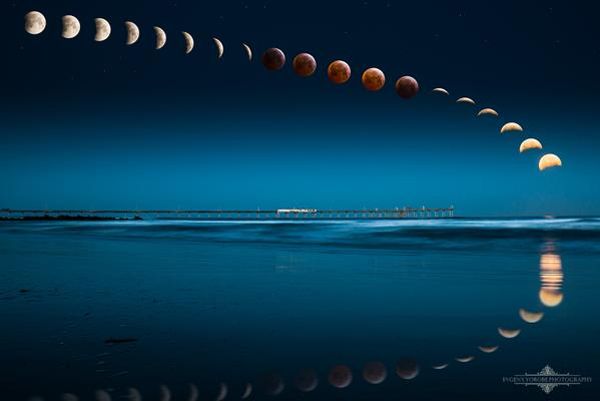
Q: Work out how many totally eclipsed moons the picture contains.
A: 5